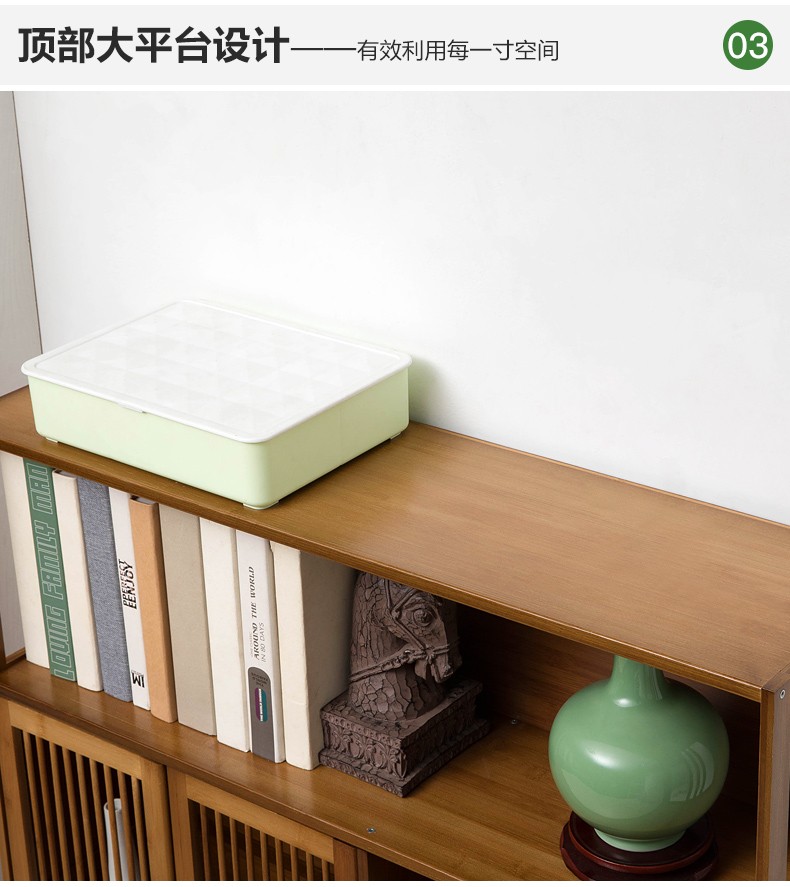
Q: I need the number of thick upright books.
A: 10